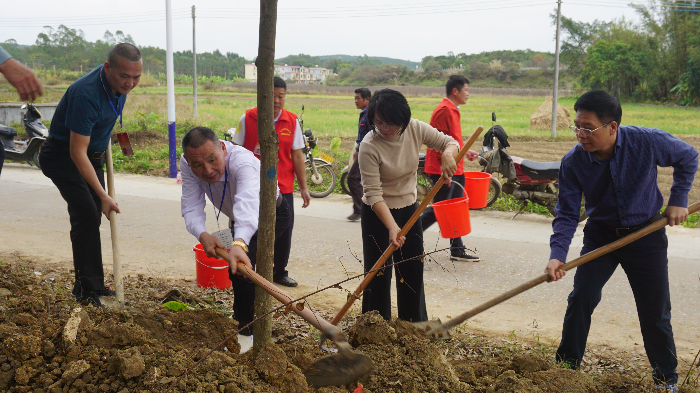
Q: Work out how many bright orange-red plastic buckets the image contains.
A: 3